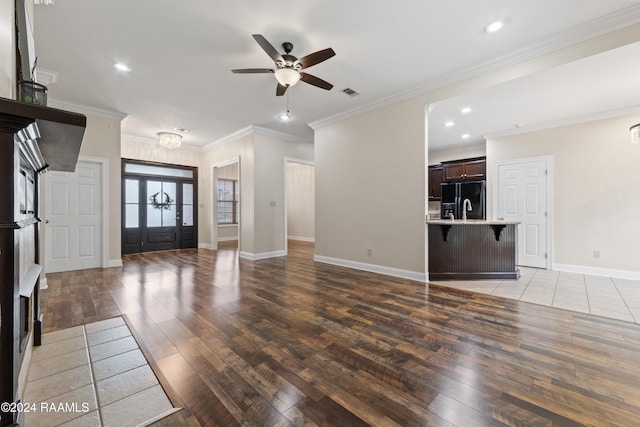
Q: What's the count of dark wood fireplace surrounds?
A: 1